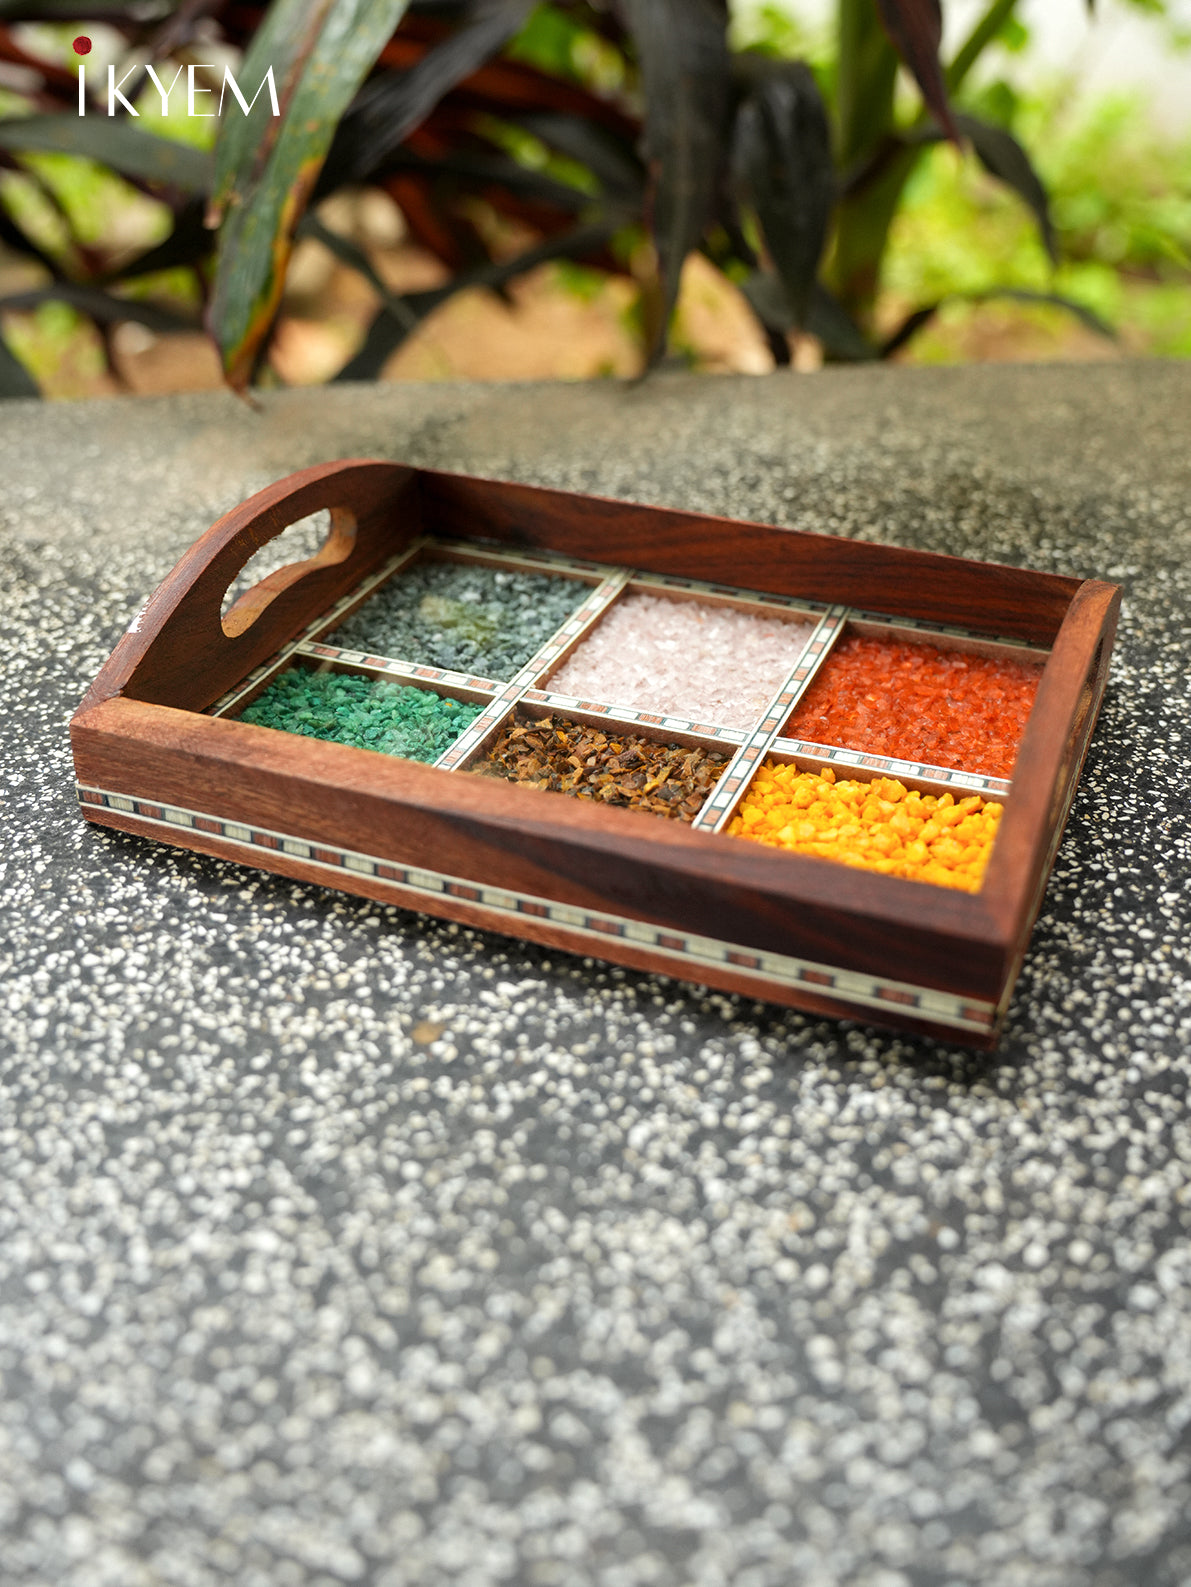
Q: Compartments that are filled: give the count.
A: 6